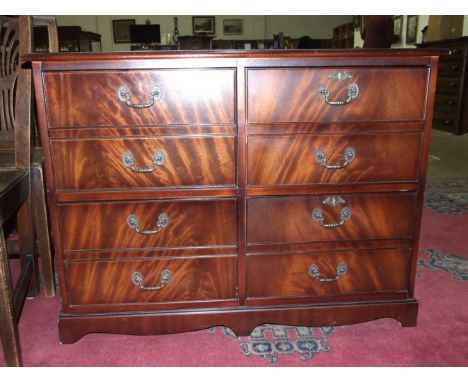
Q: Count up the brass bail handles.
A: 8